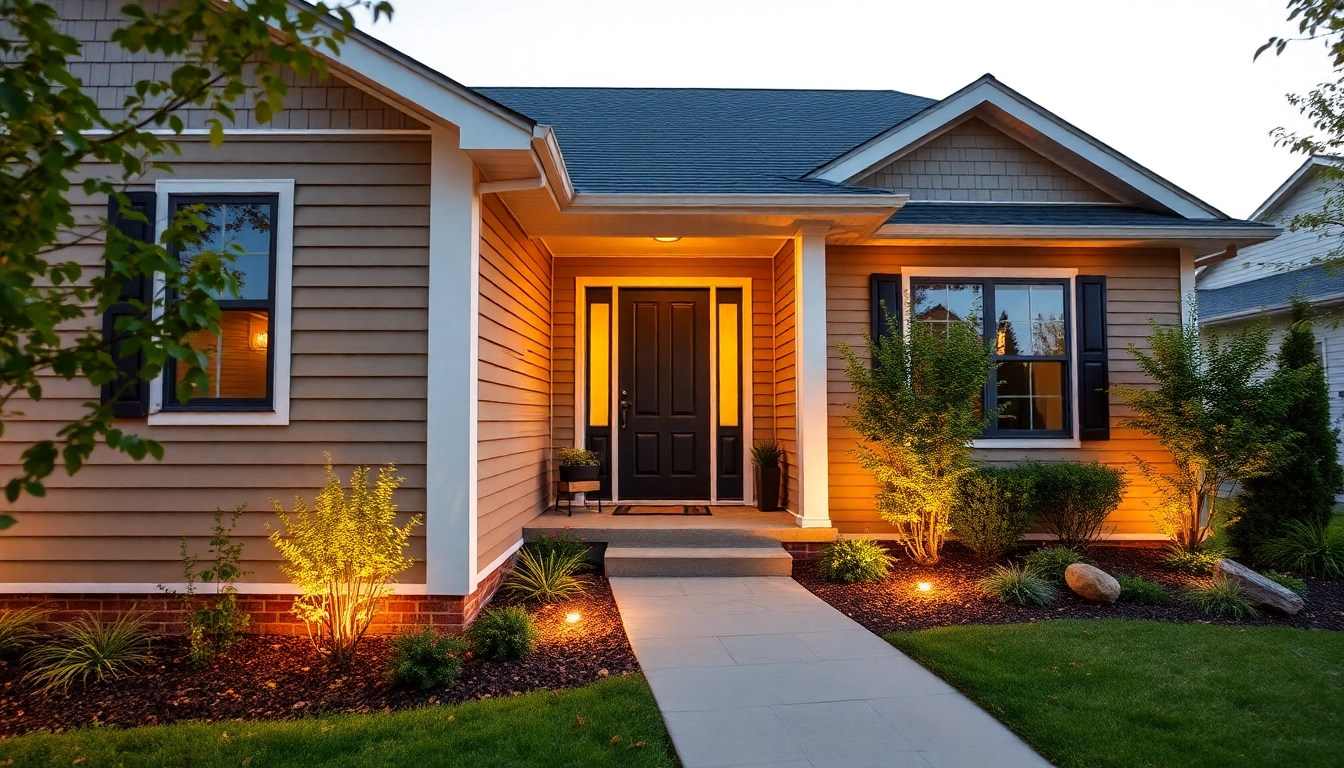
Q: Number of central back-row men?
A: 0